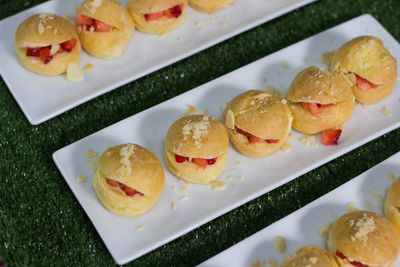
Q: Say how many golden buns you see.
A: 12